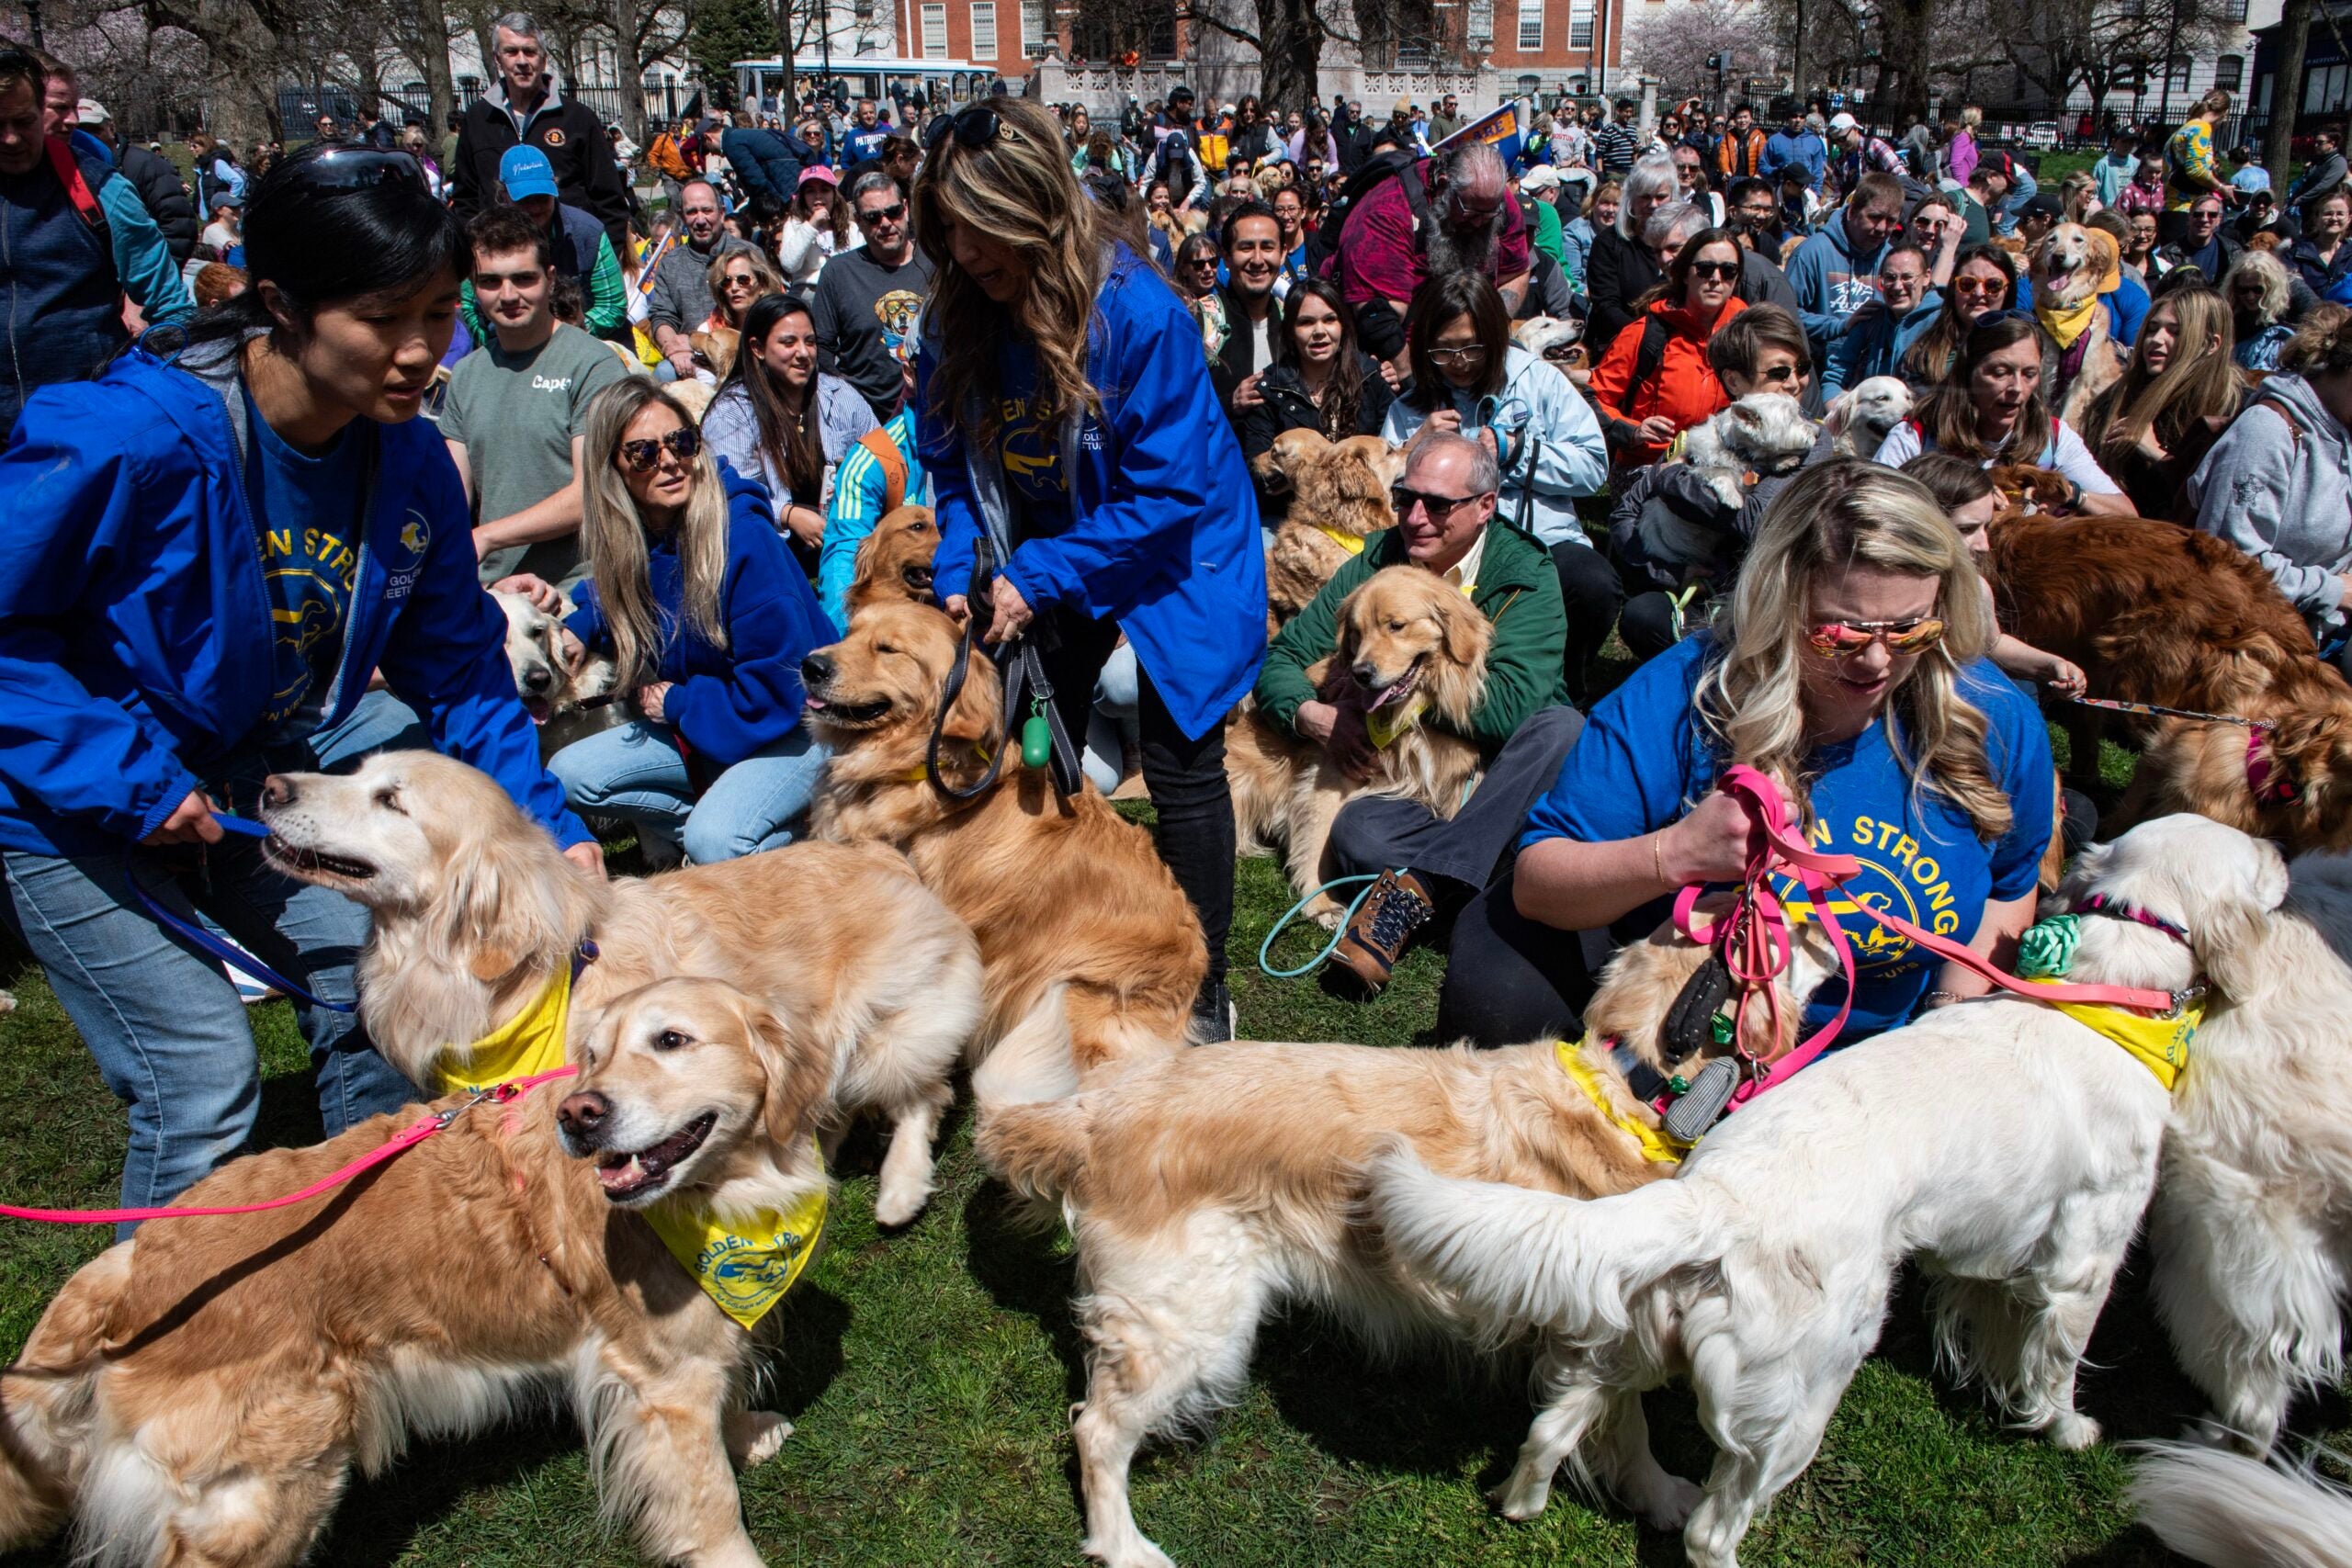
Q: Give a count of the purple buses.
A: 0